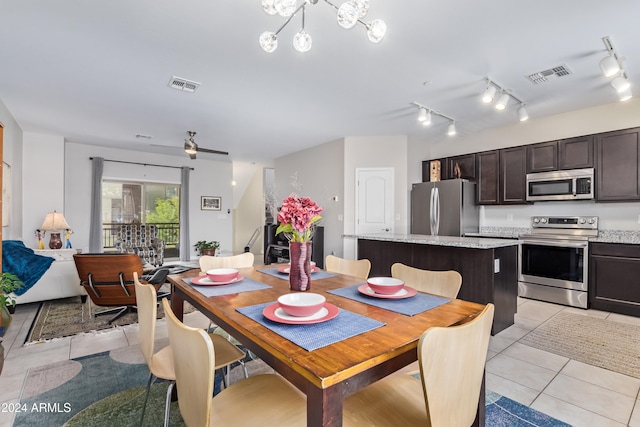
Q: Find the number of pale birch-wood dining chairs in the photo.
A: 6